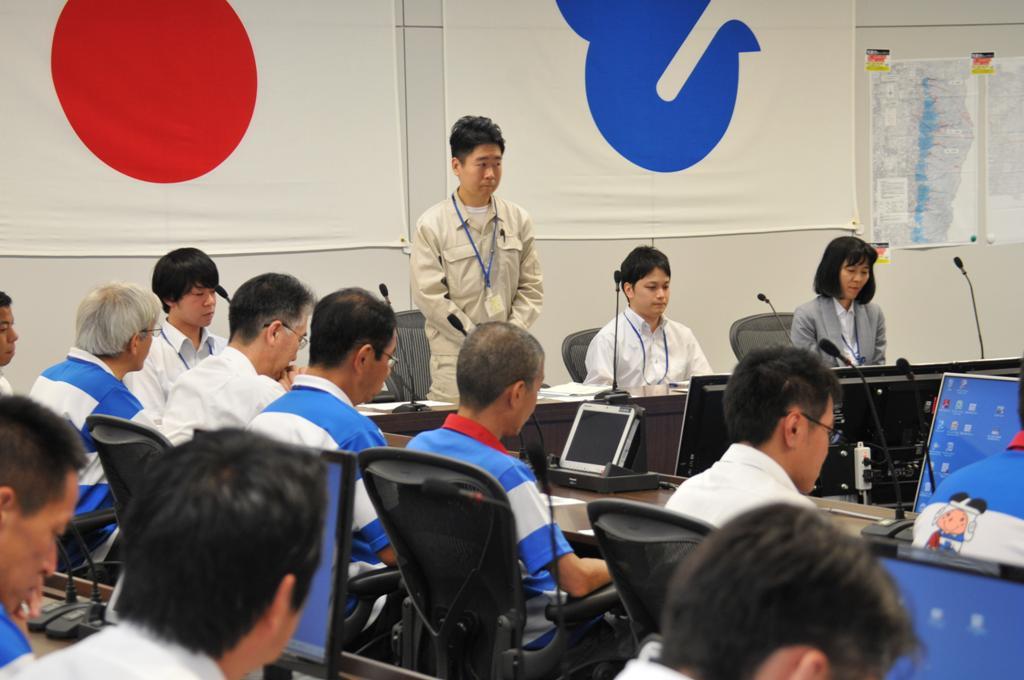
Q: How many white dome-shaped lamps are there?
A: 0